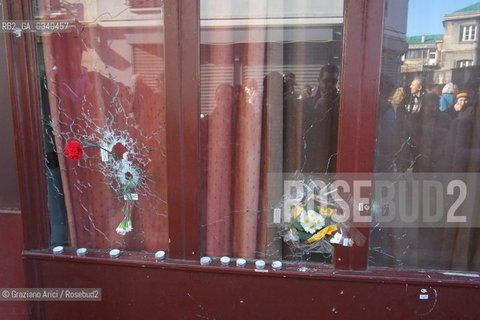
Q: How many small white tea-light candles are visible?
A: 9